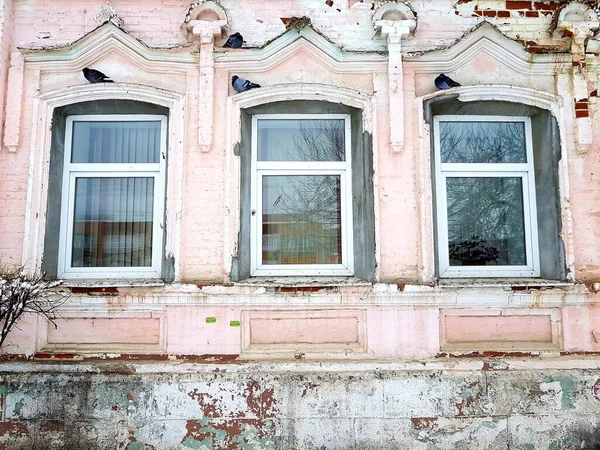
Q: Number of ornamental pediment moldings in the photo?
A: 3